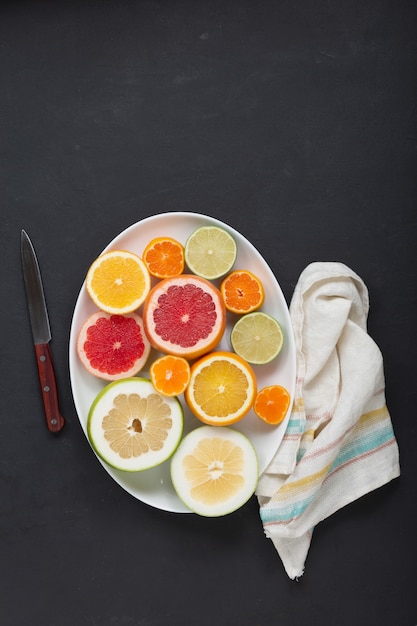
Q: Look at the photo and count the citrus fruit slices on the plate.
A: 12